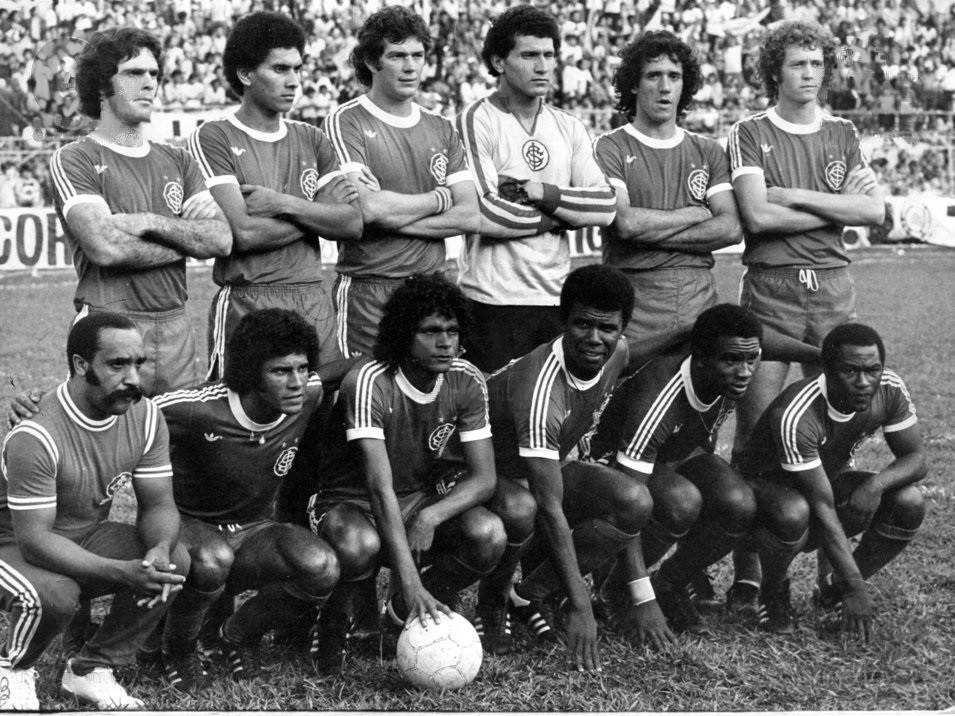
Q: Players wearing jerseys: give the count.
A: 12